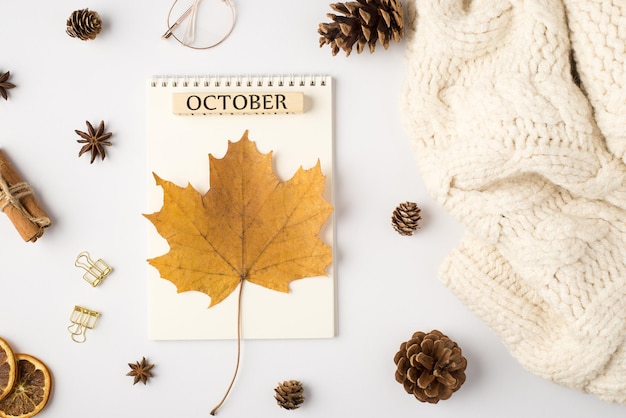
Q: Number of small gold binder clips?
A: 2